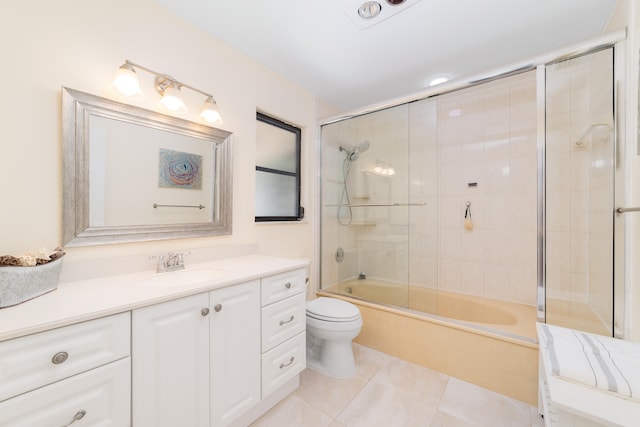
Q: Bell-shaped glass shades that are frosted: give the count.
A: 3